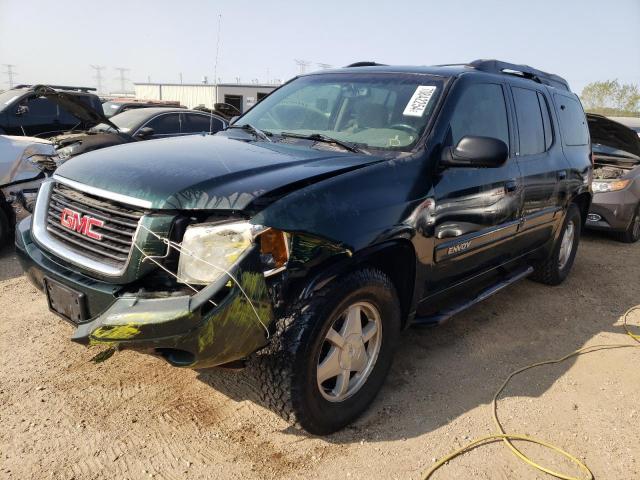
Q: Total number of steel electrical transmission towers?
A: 5